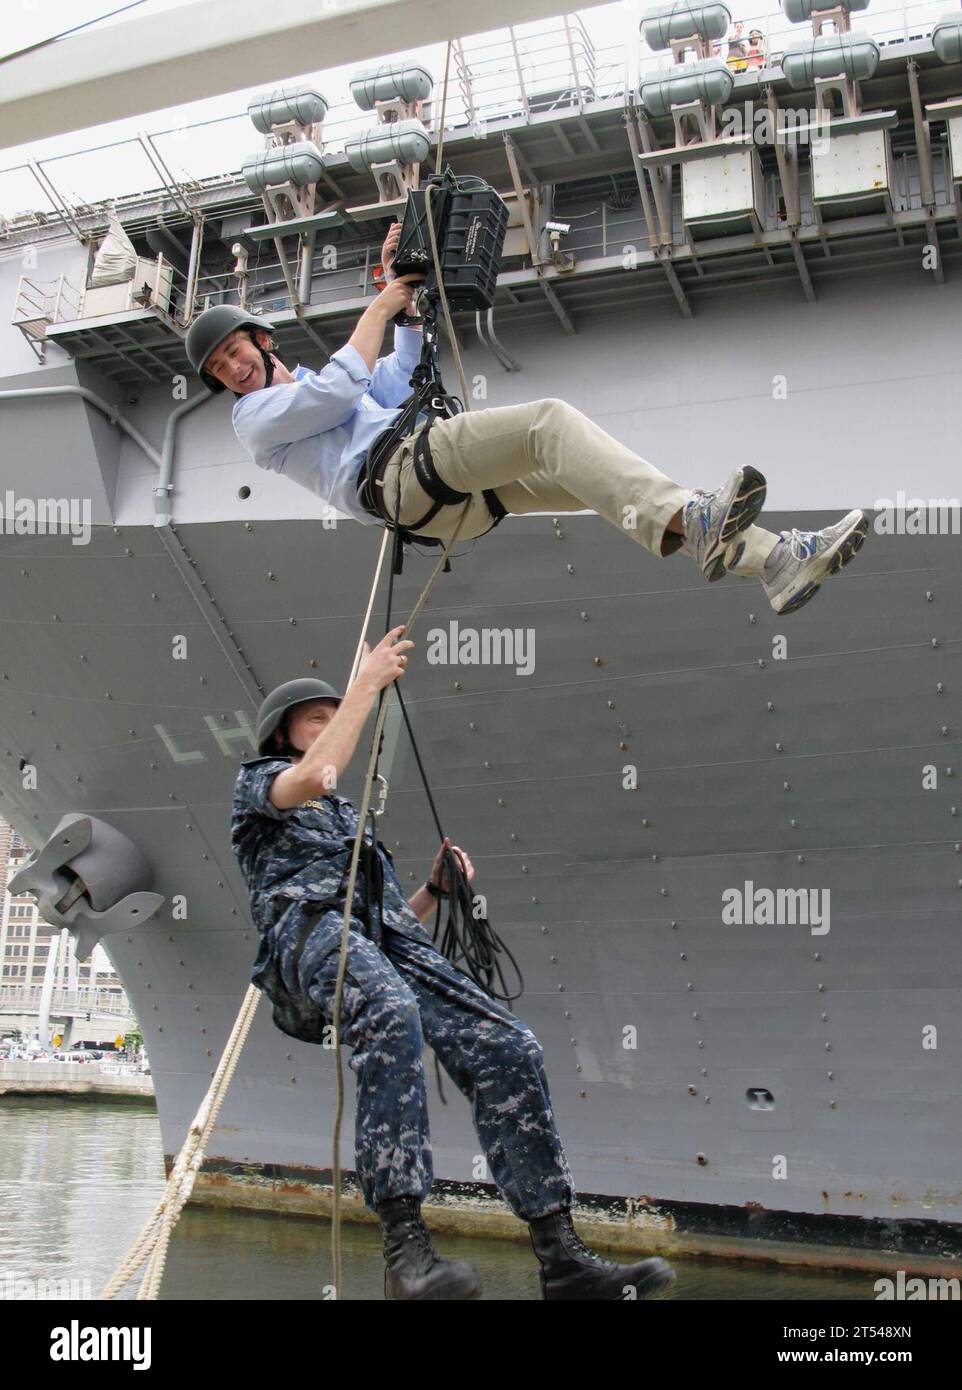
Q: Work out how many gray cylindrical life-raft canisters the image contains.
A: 9